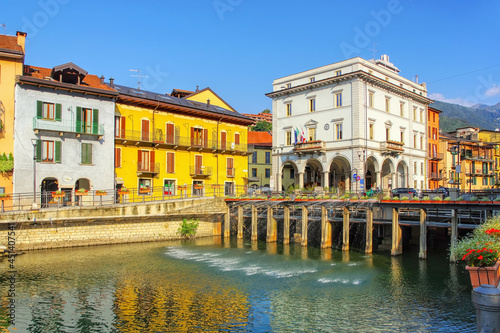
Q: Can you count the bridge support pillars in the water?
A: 12